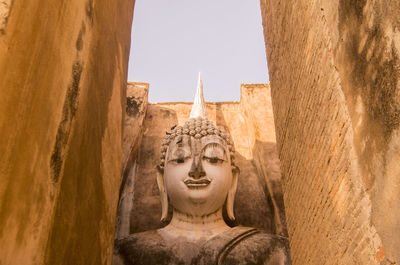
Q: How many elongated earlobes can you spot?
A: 2